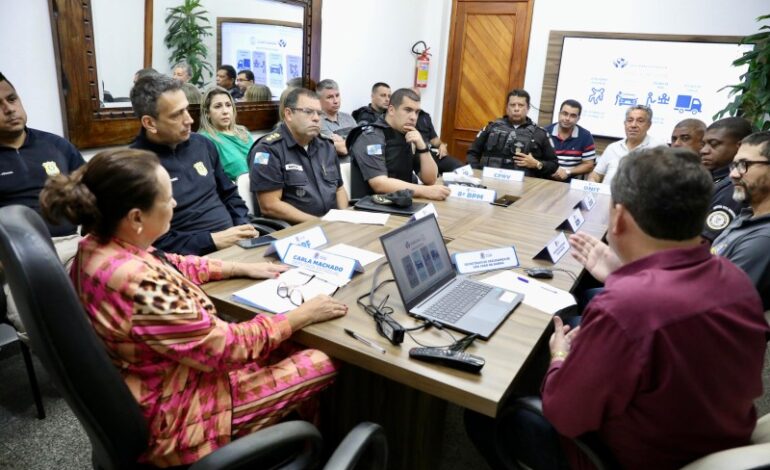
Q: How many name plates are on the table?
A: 11